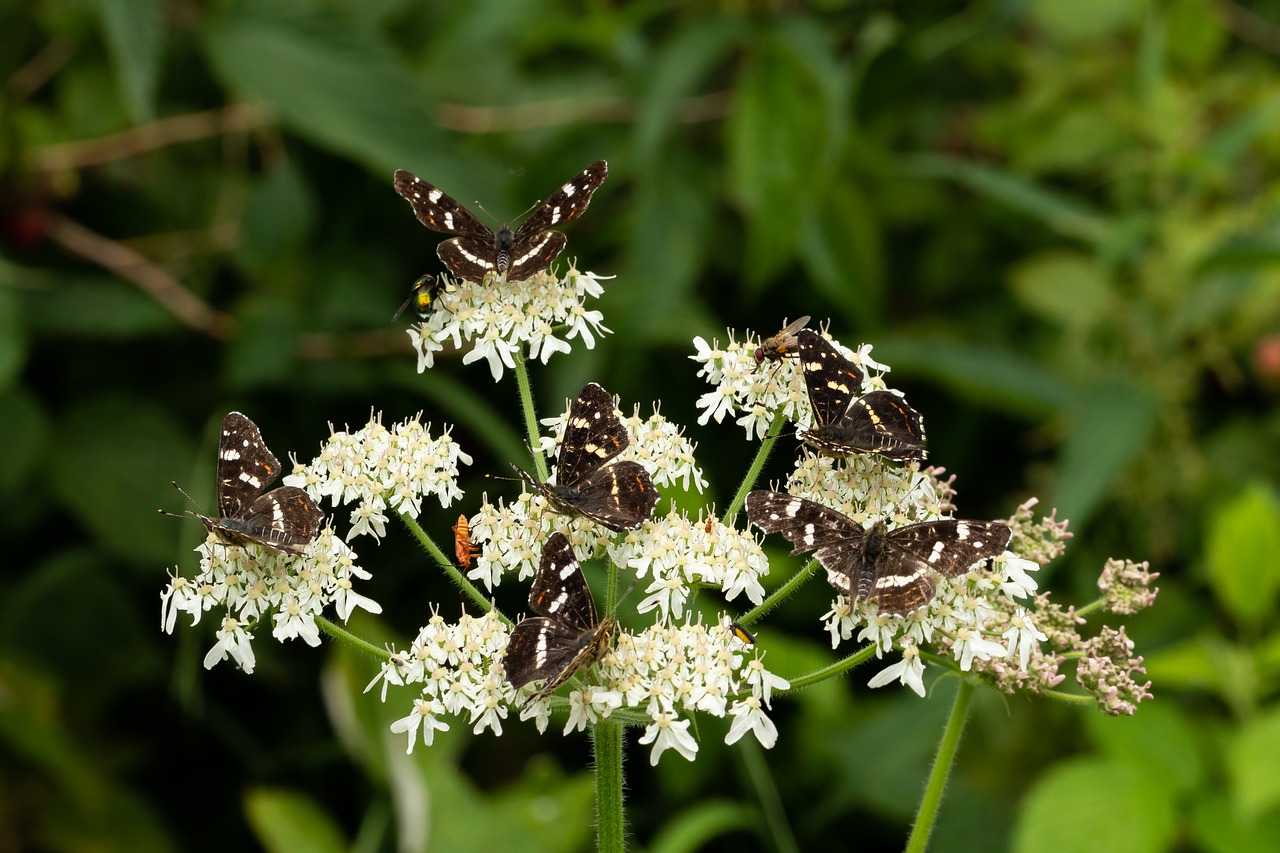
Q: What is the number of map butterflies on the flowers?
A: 6